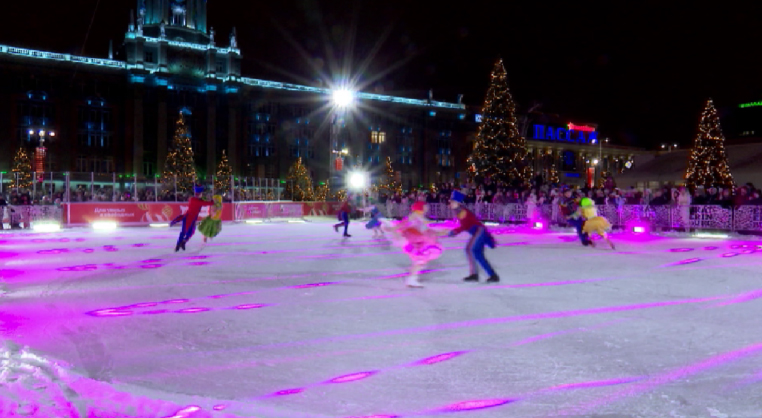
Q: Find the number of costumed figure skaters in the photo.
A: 8